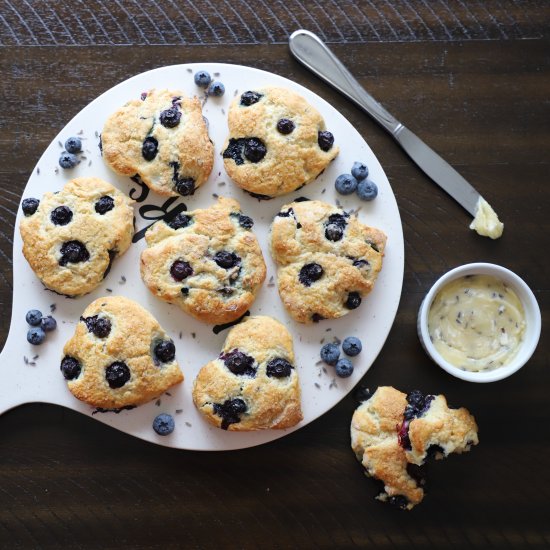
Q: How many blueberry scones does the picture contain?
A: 8